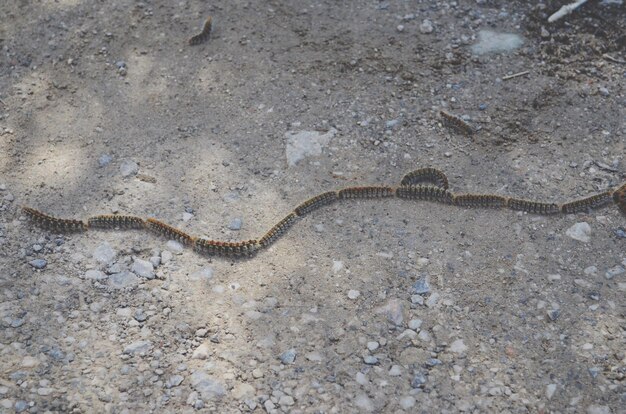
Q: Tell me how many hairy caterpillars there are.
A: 15